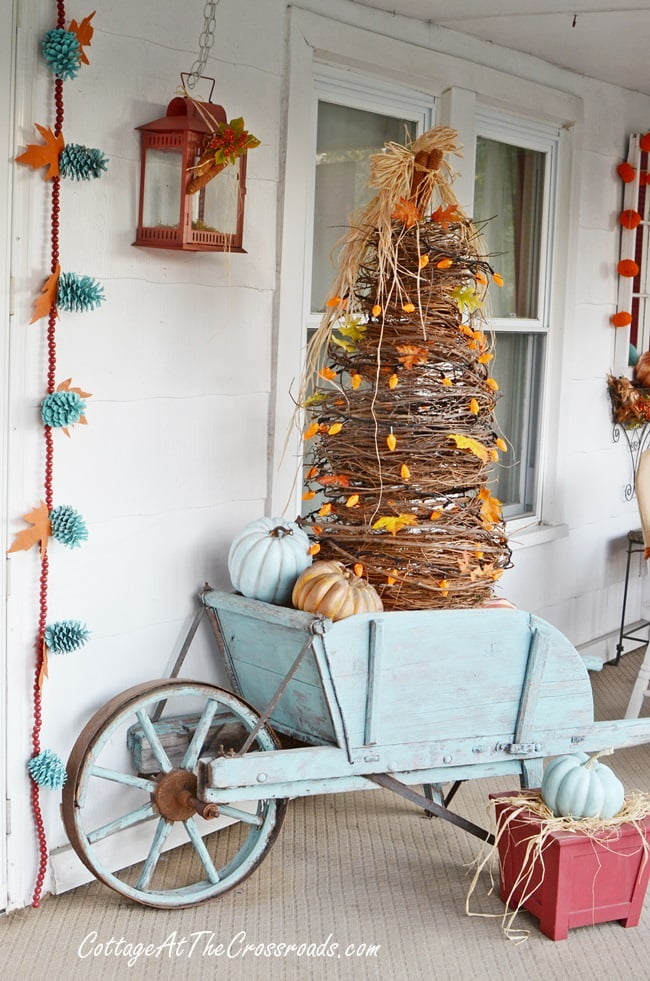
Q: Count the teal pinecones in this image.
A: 7